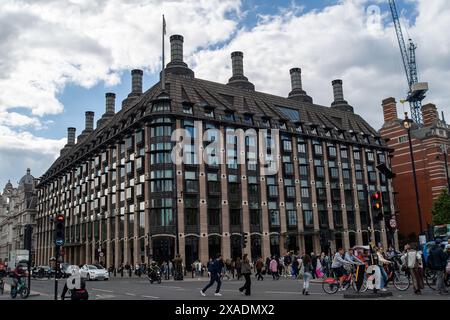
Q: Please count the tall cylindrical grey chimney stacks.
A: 8